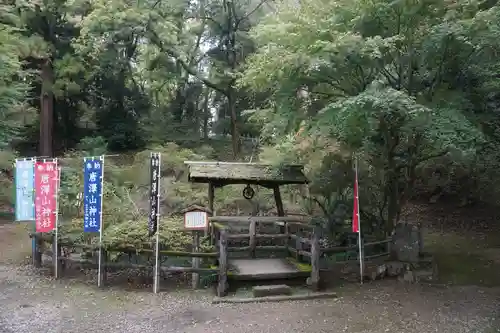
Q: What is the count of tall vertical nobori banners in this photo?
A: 5